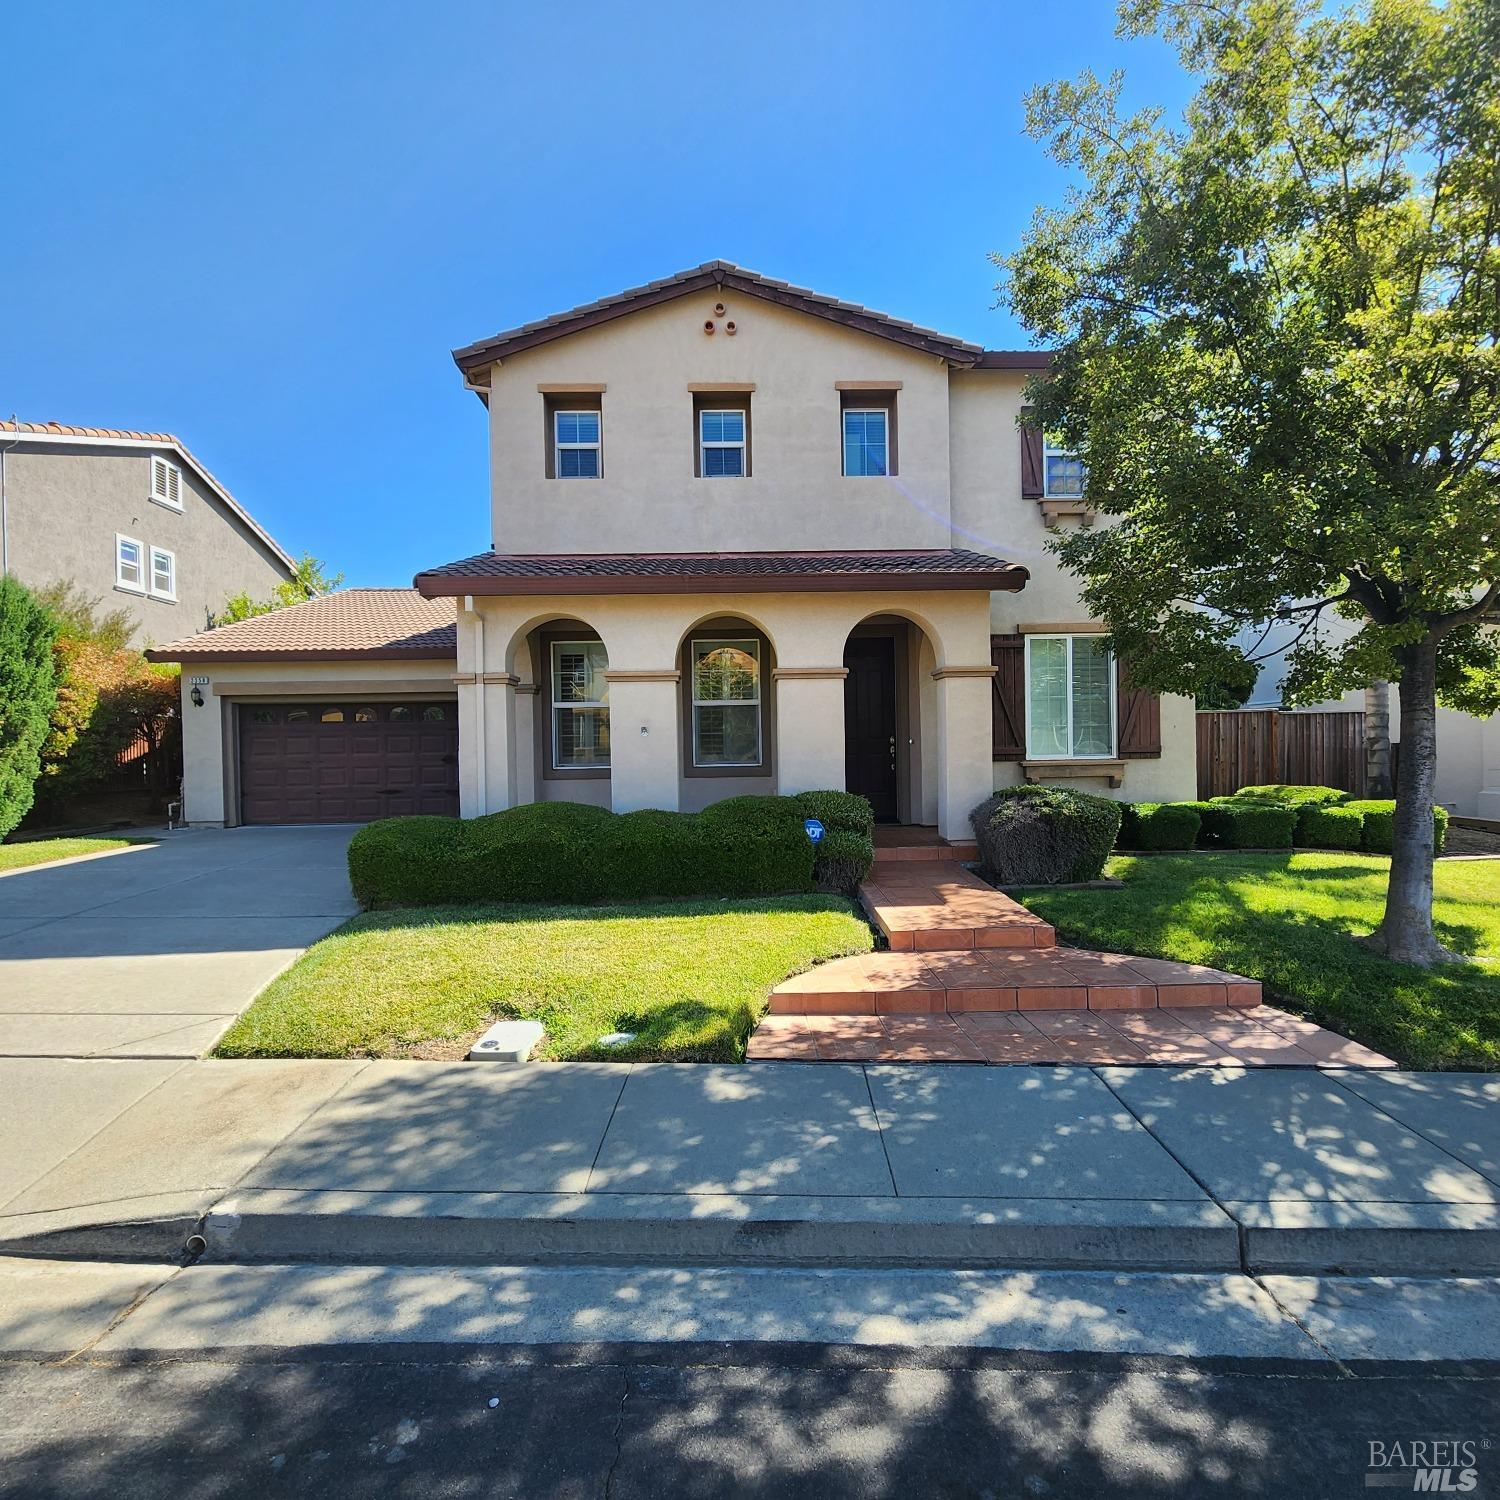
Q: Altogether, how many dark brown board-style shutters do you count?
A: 3